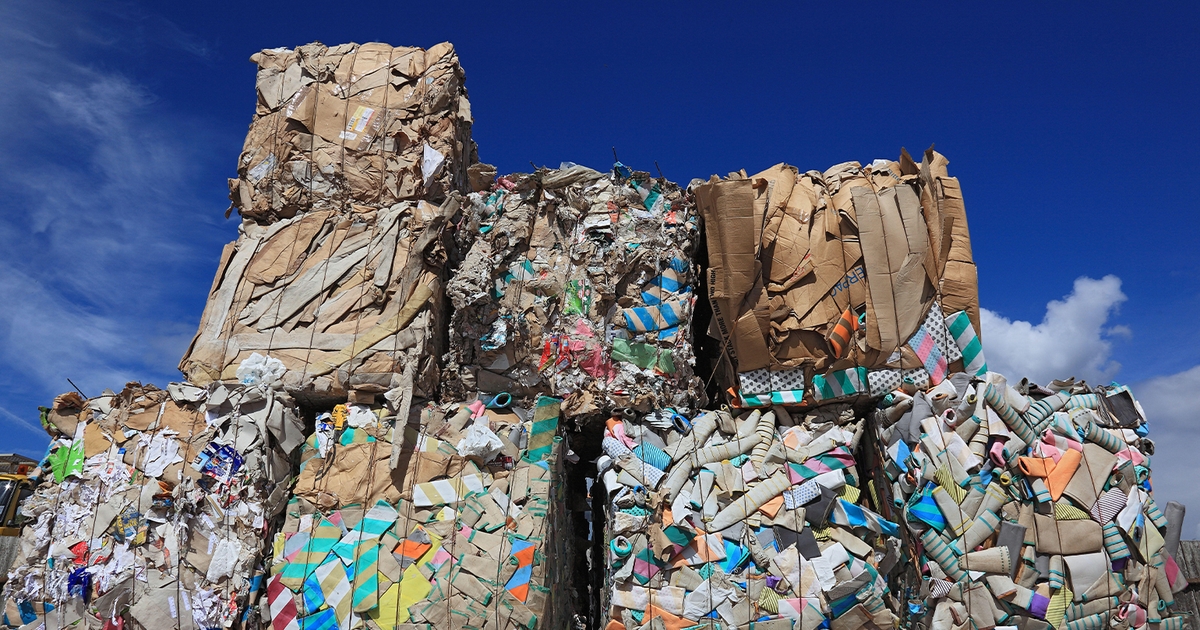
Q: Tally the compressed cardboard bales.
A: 8